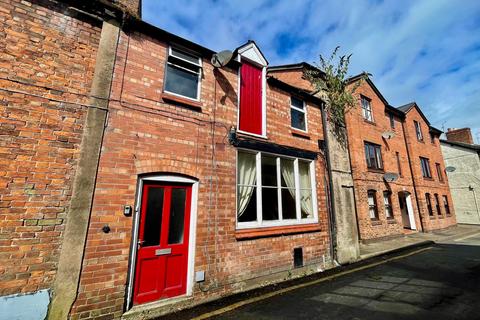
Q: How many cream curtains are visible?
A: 2